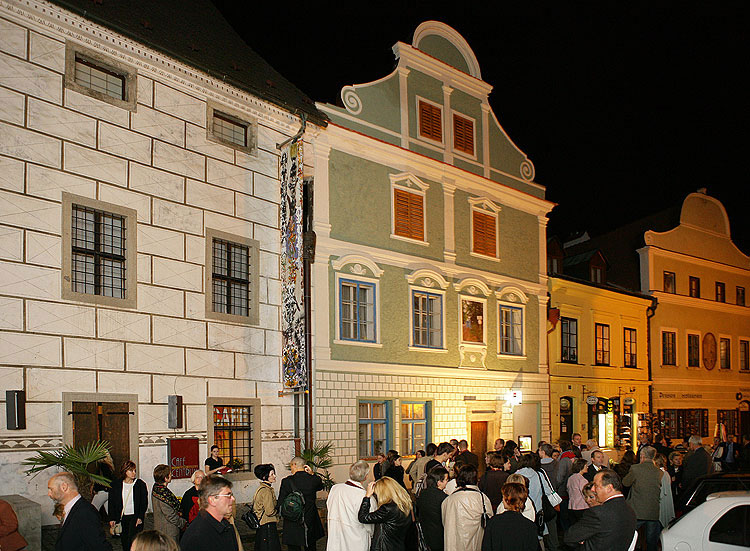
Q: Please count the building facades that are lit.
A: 4